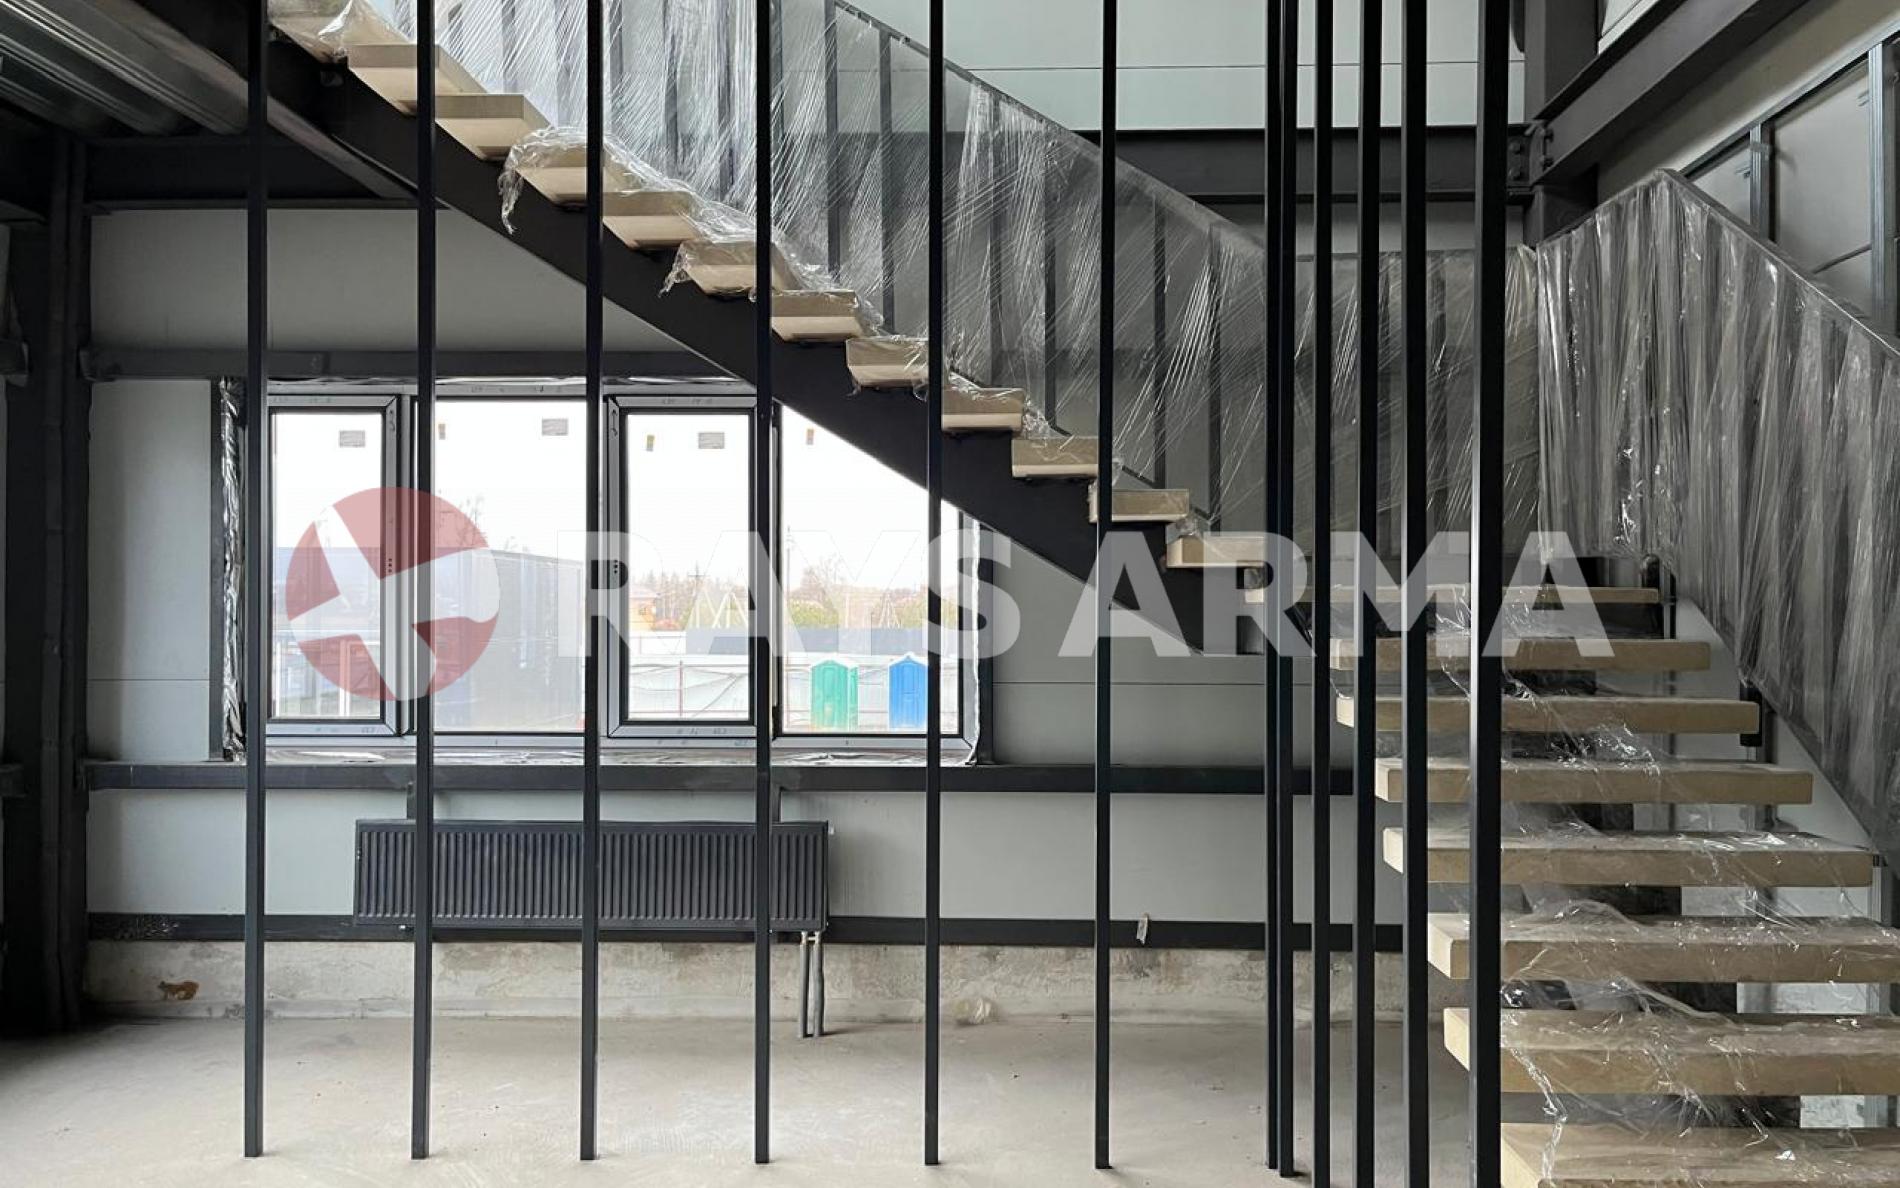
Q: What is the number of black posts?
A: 12